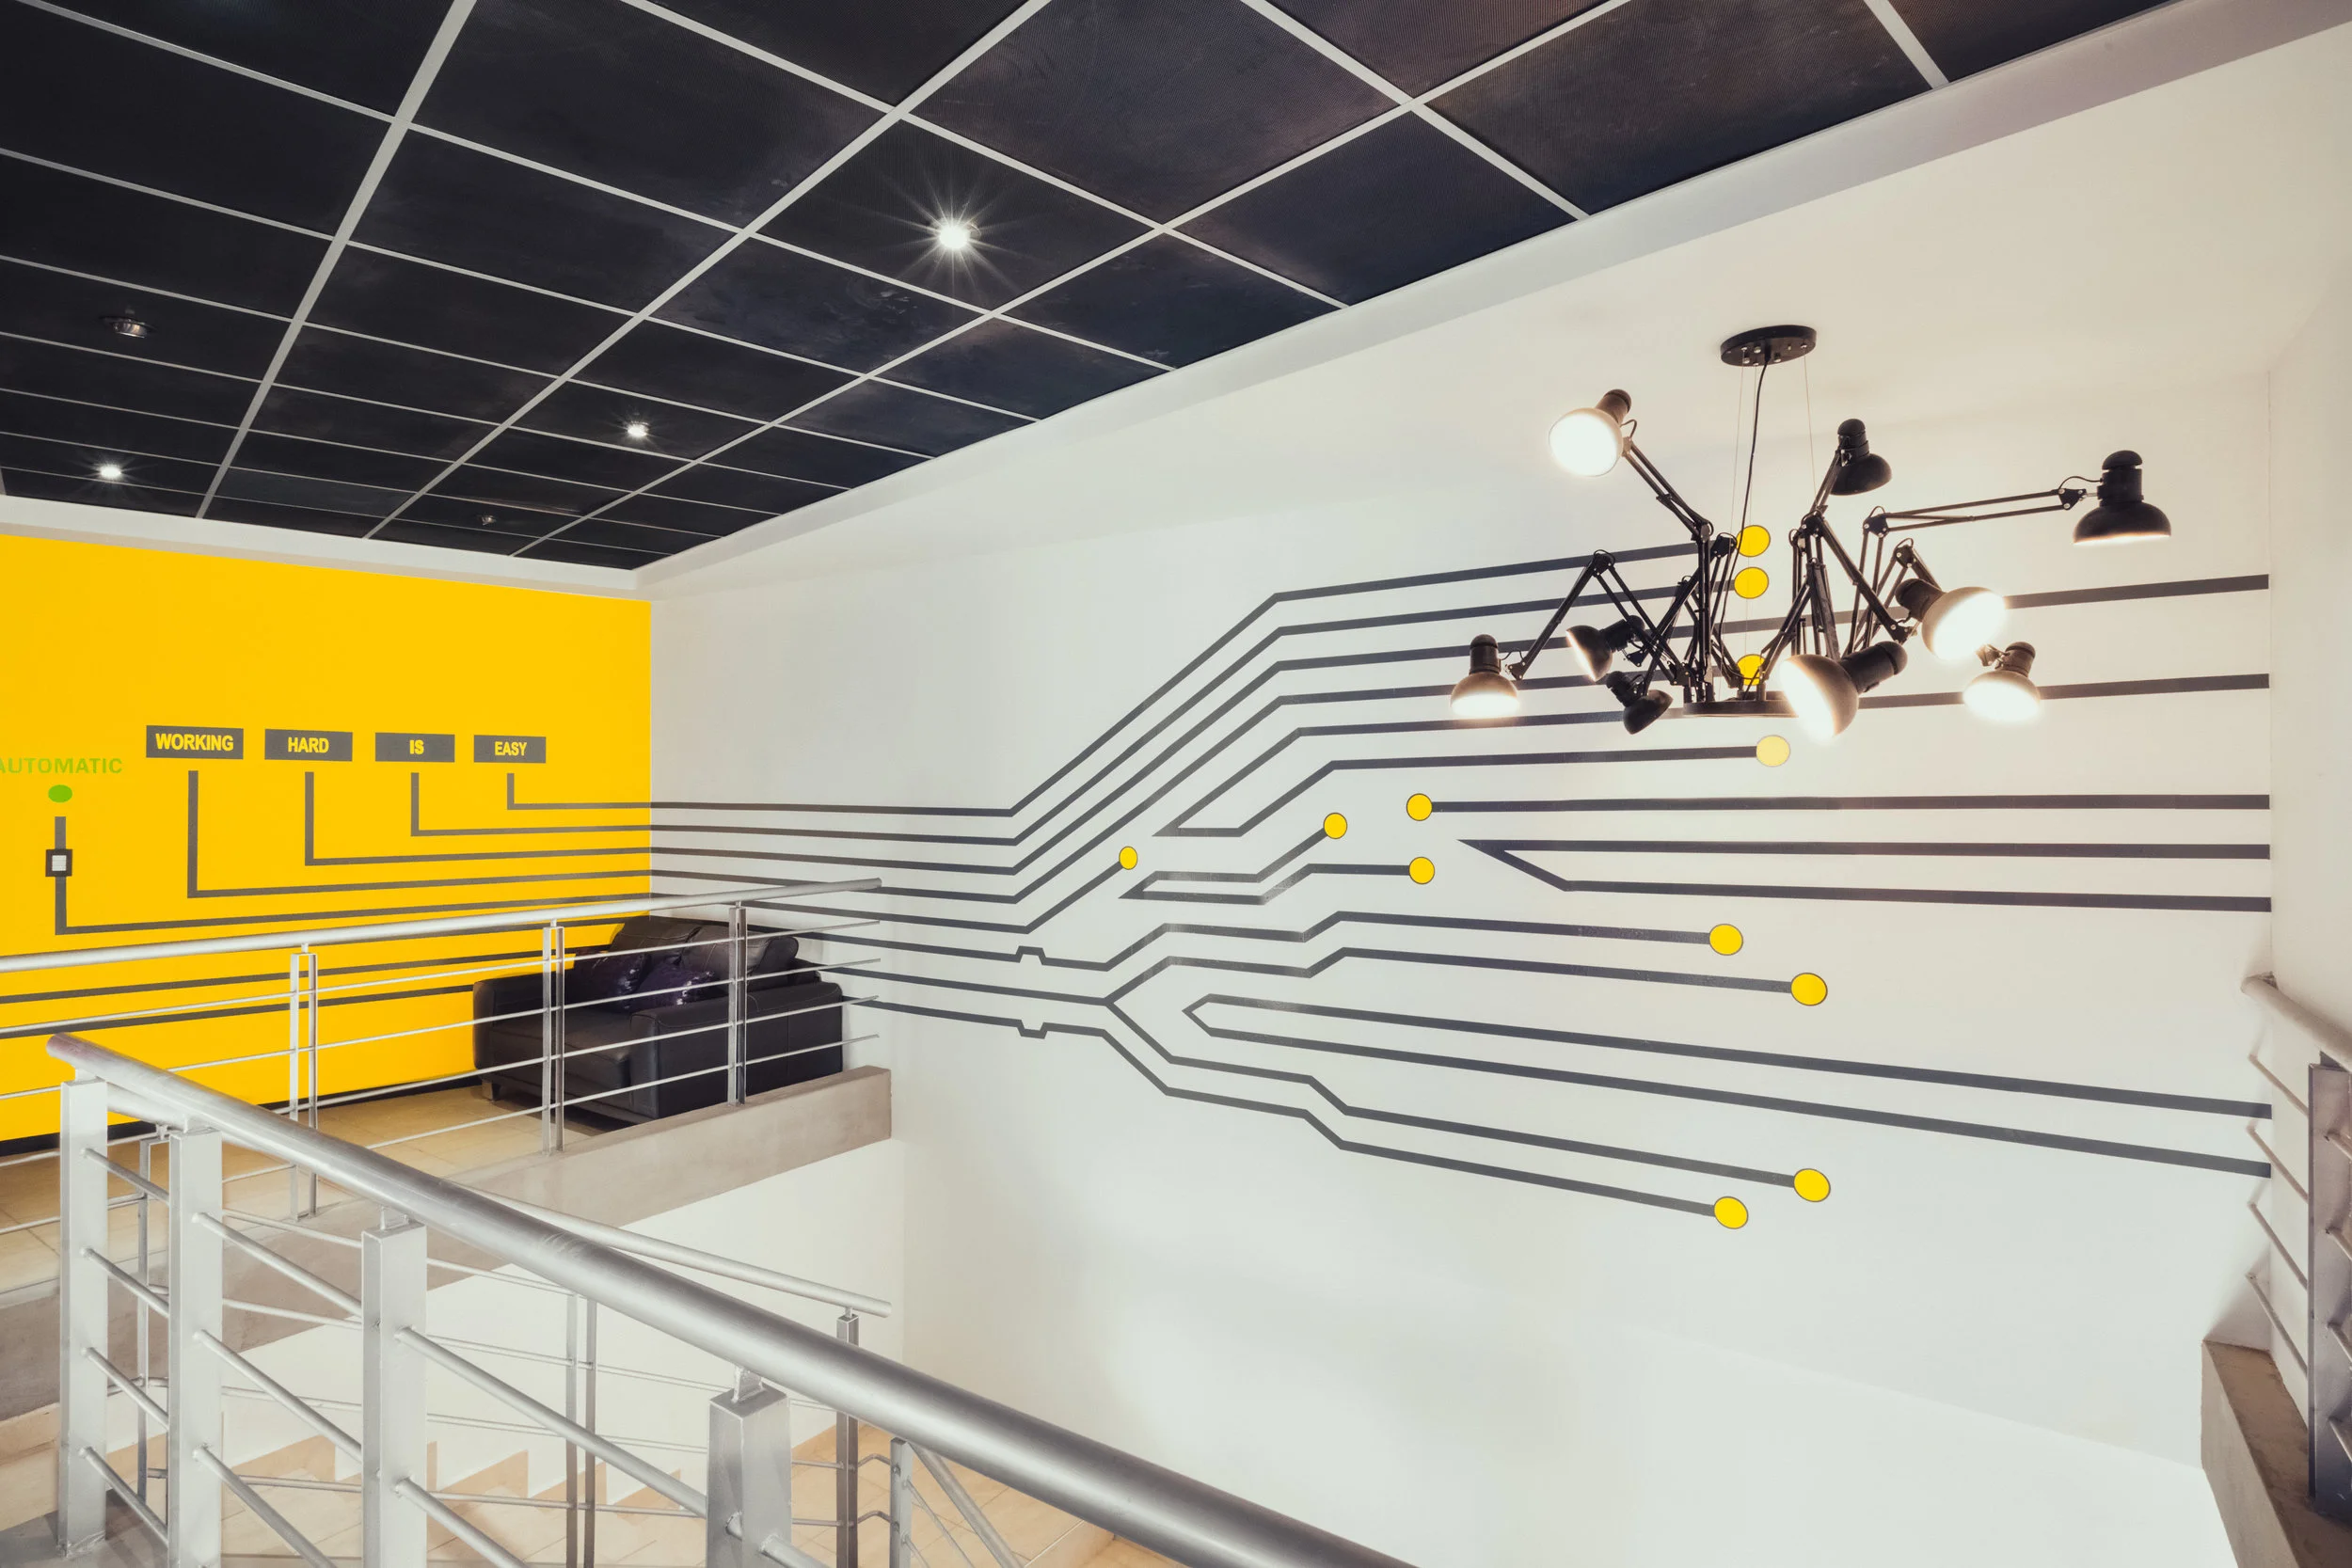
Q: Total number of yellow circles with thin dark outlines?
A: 12